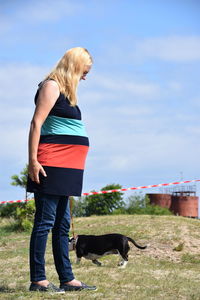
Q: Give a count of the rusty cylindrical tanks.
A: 2